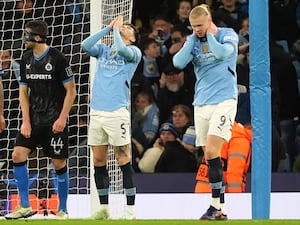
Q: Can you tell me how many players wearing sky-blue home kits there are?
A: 2